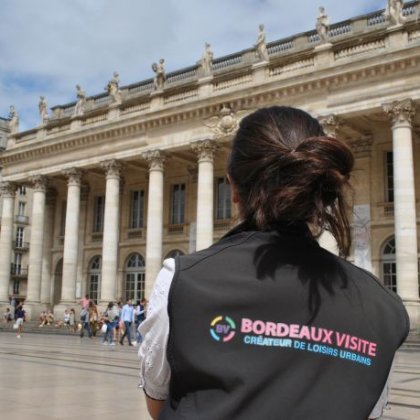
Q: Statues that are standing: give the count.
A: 9